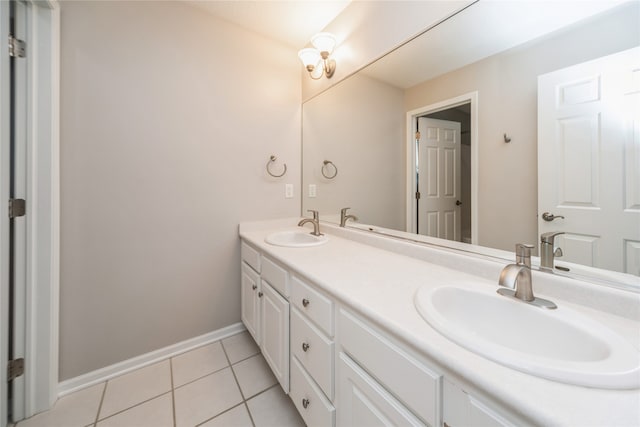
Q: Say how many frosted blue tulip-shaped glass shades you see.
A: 0